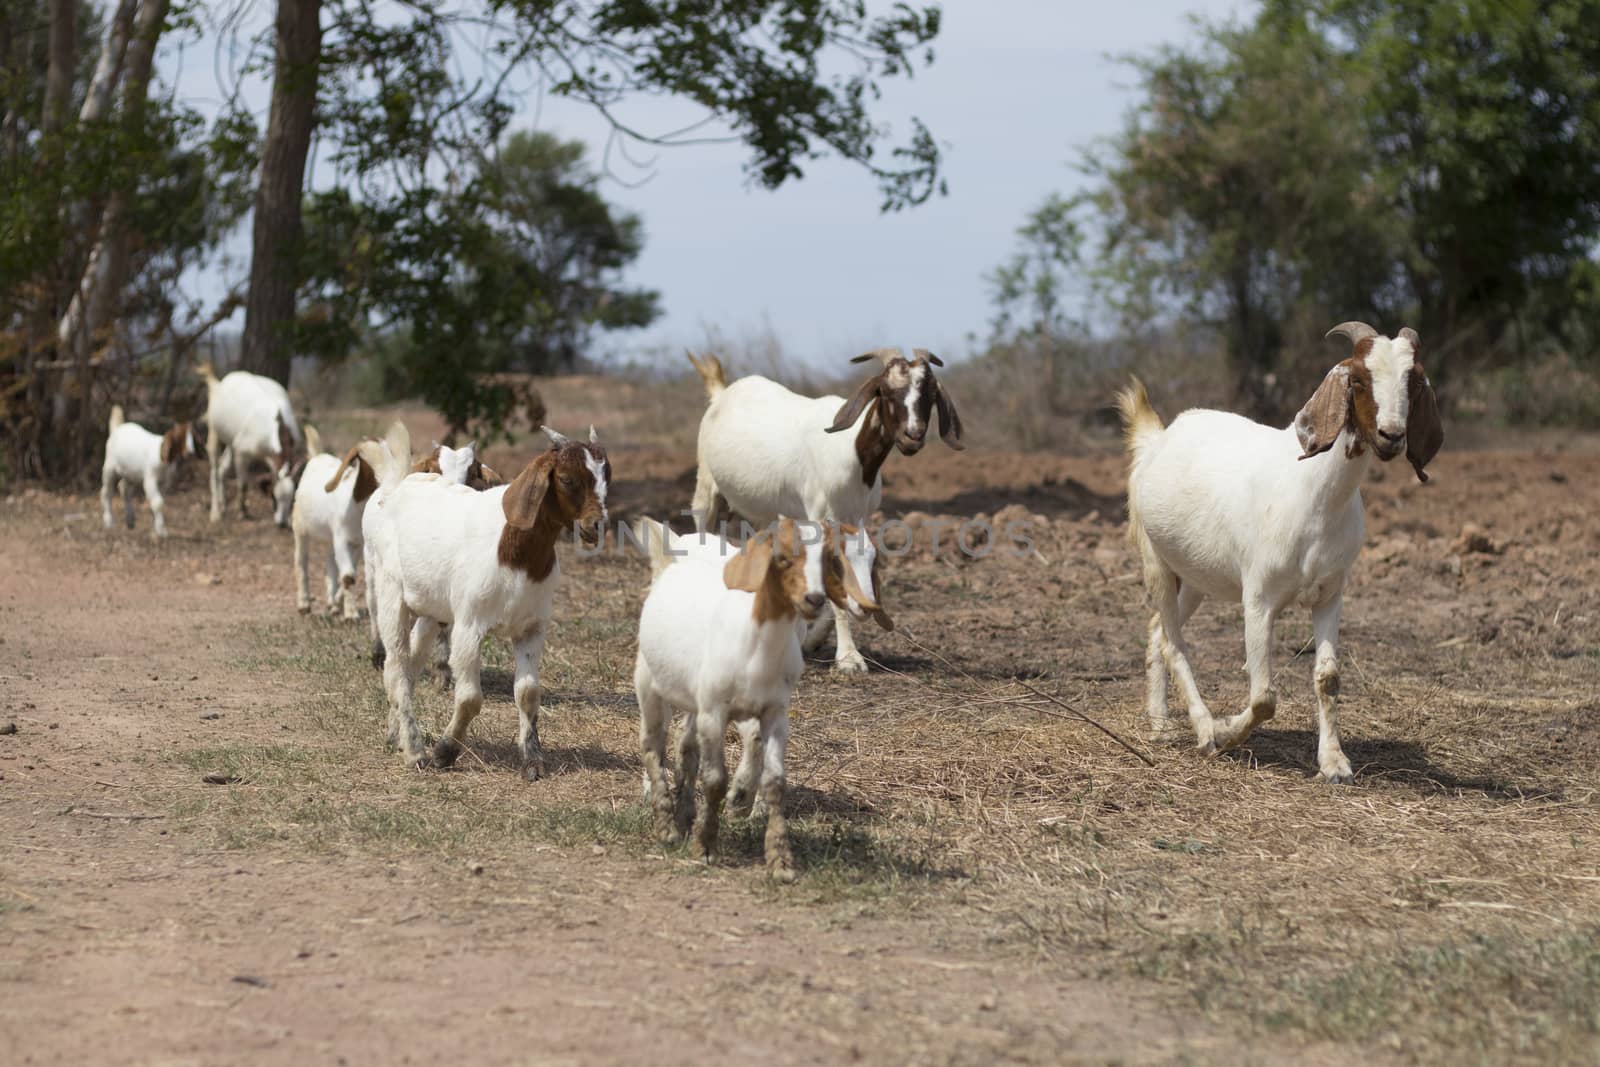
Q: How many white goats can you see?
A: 9